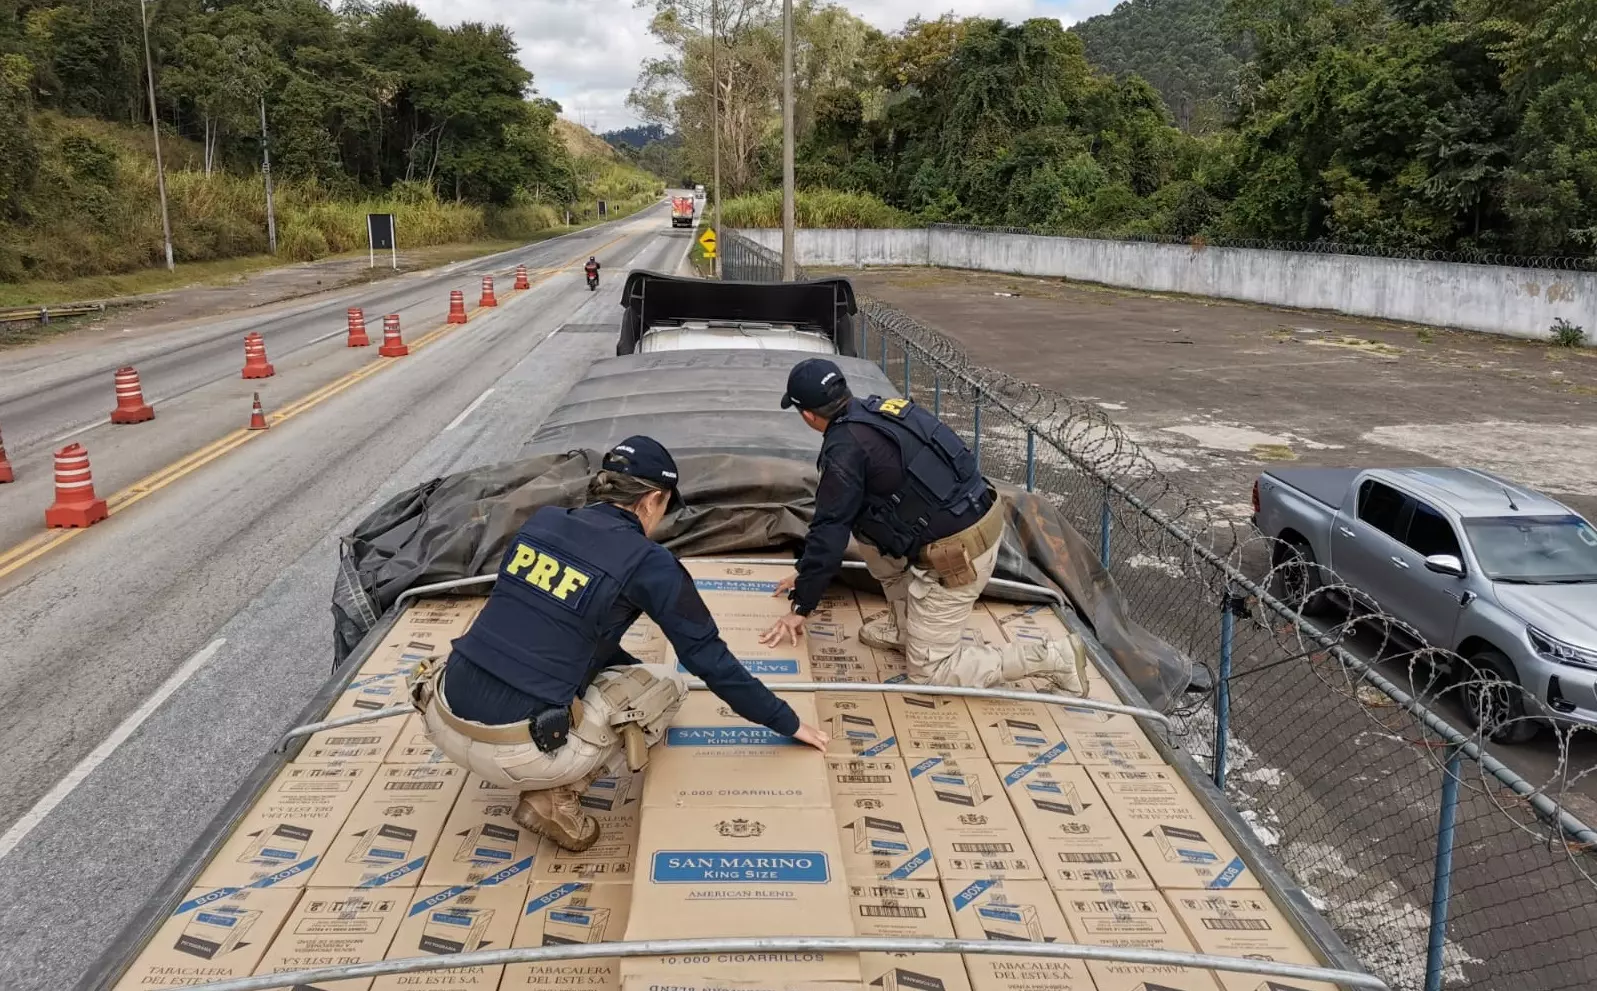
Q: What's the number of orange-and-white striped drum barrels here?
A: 9